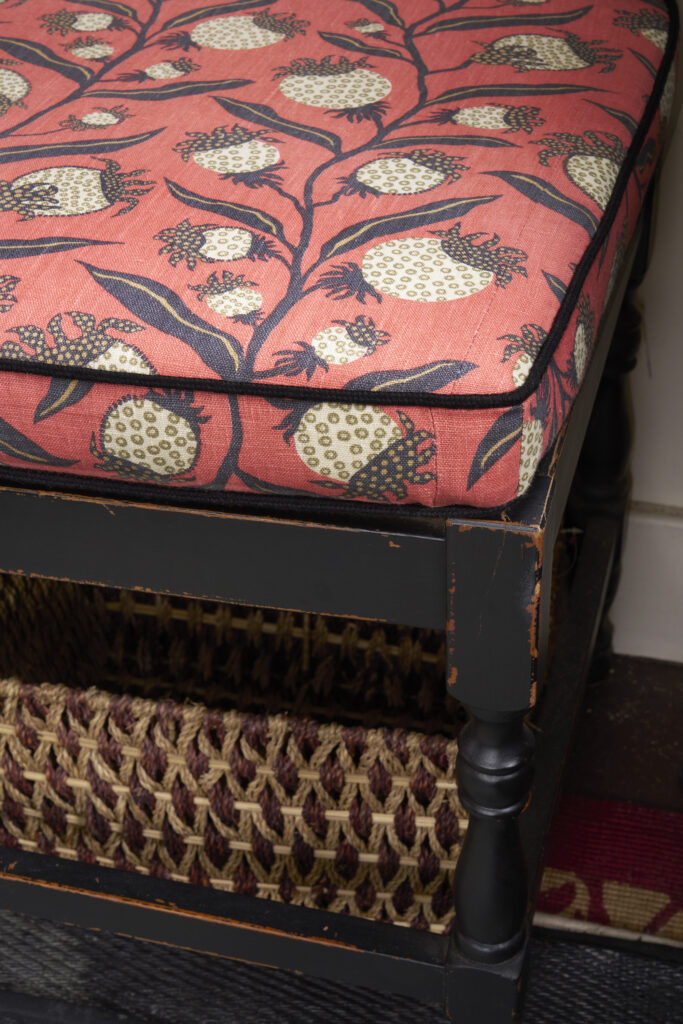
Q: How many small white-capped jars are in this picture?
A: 0